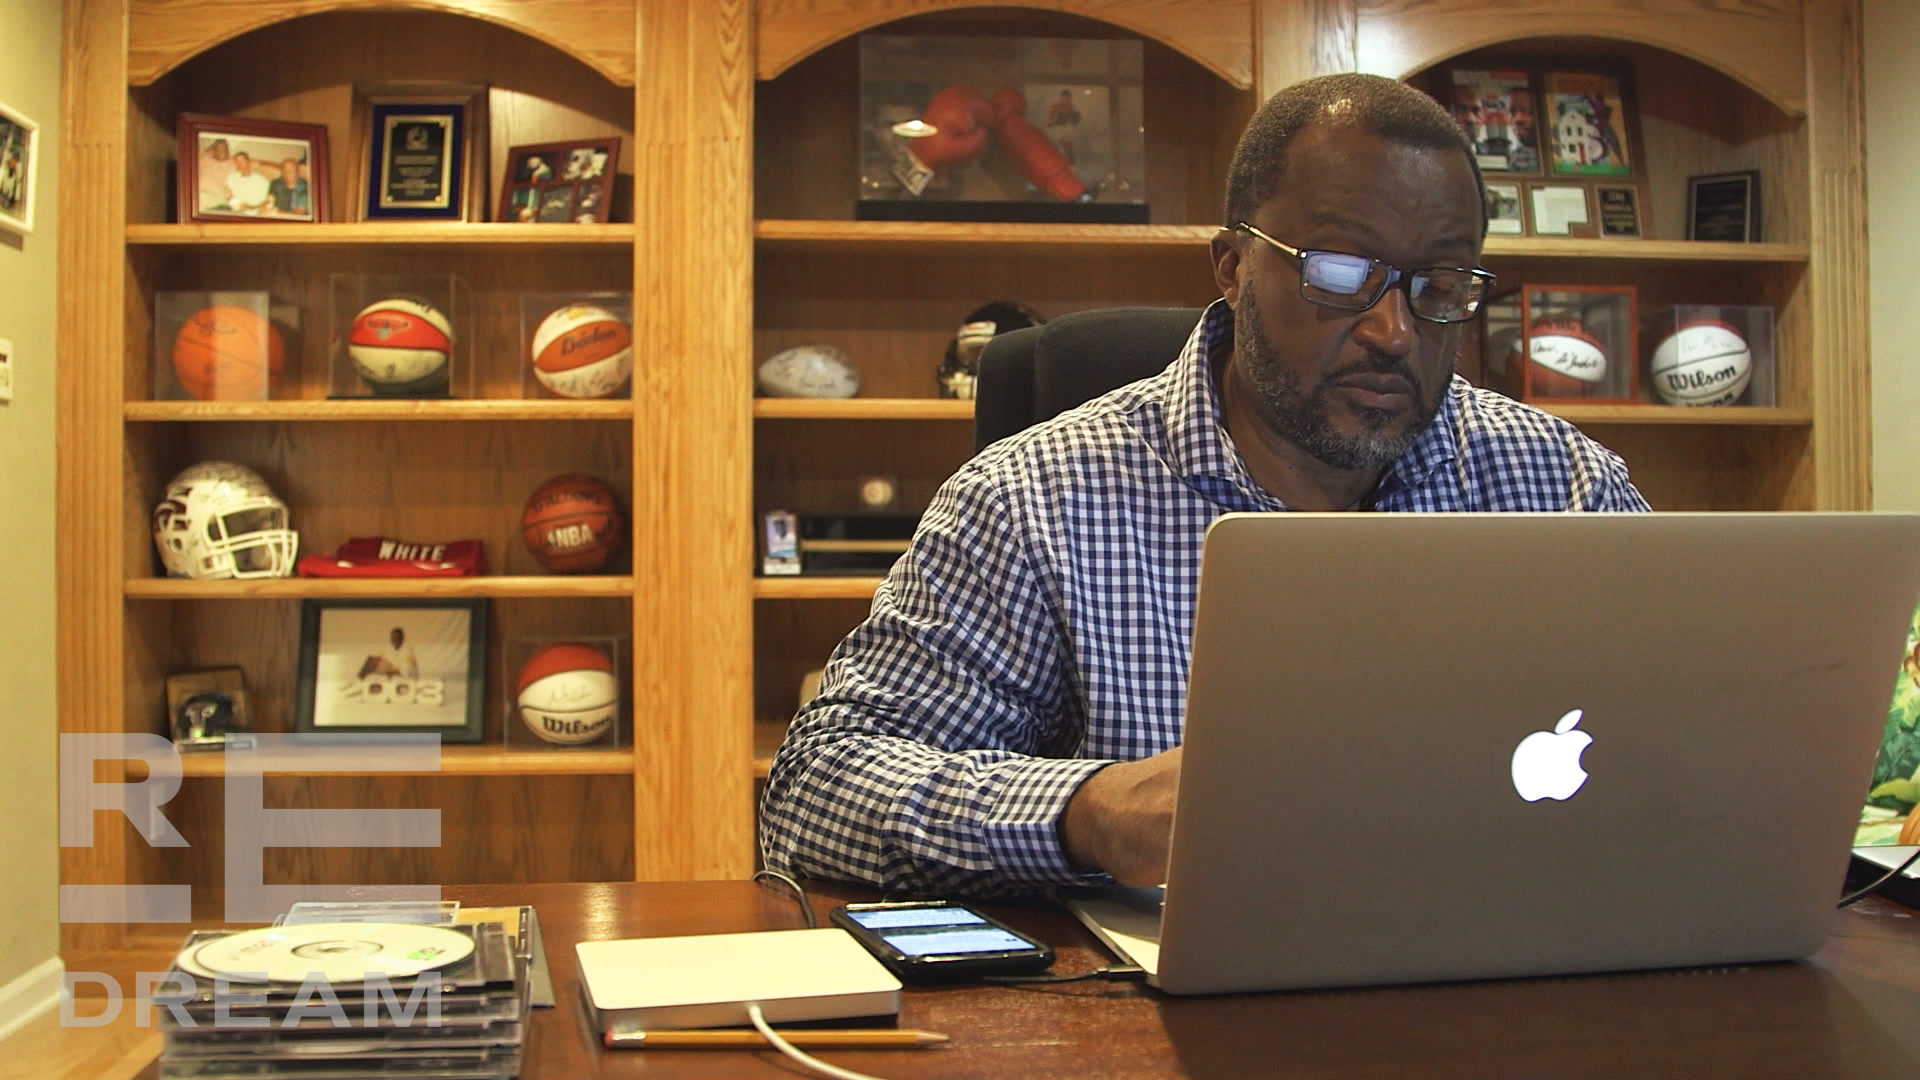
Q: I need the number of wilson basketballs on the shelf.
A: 2